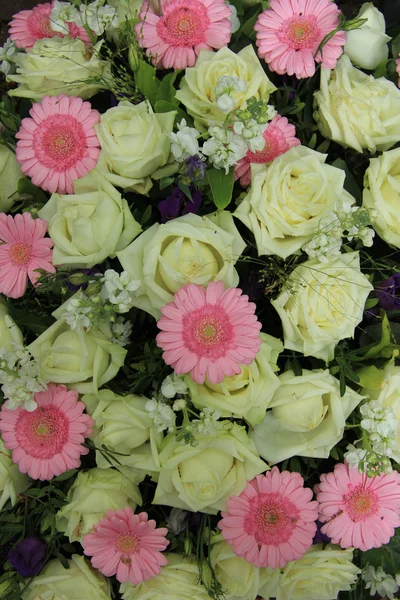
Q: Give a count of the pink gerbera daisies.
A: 11